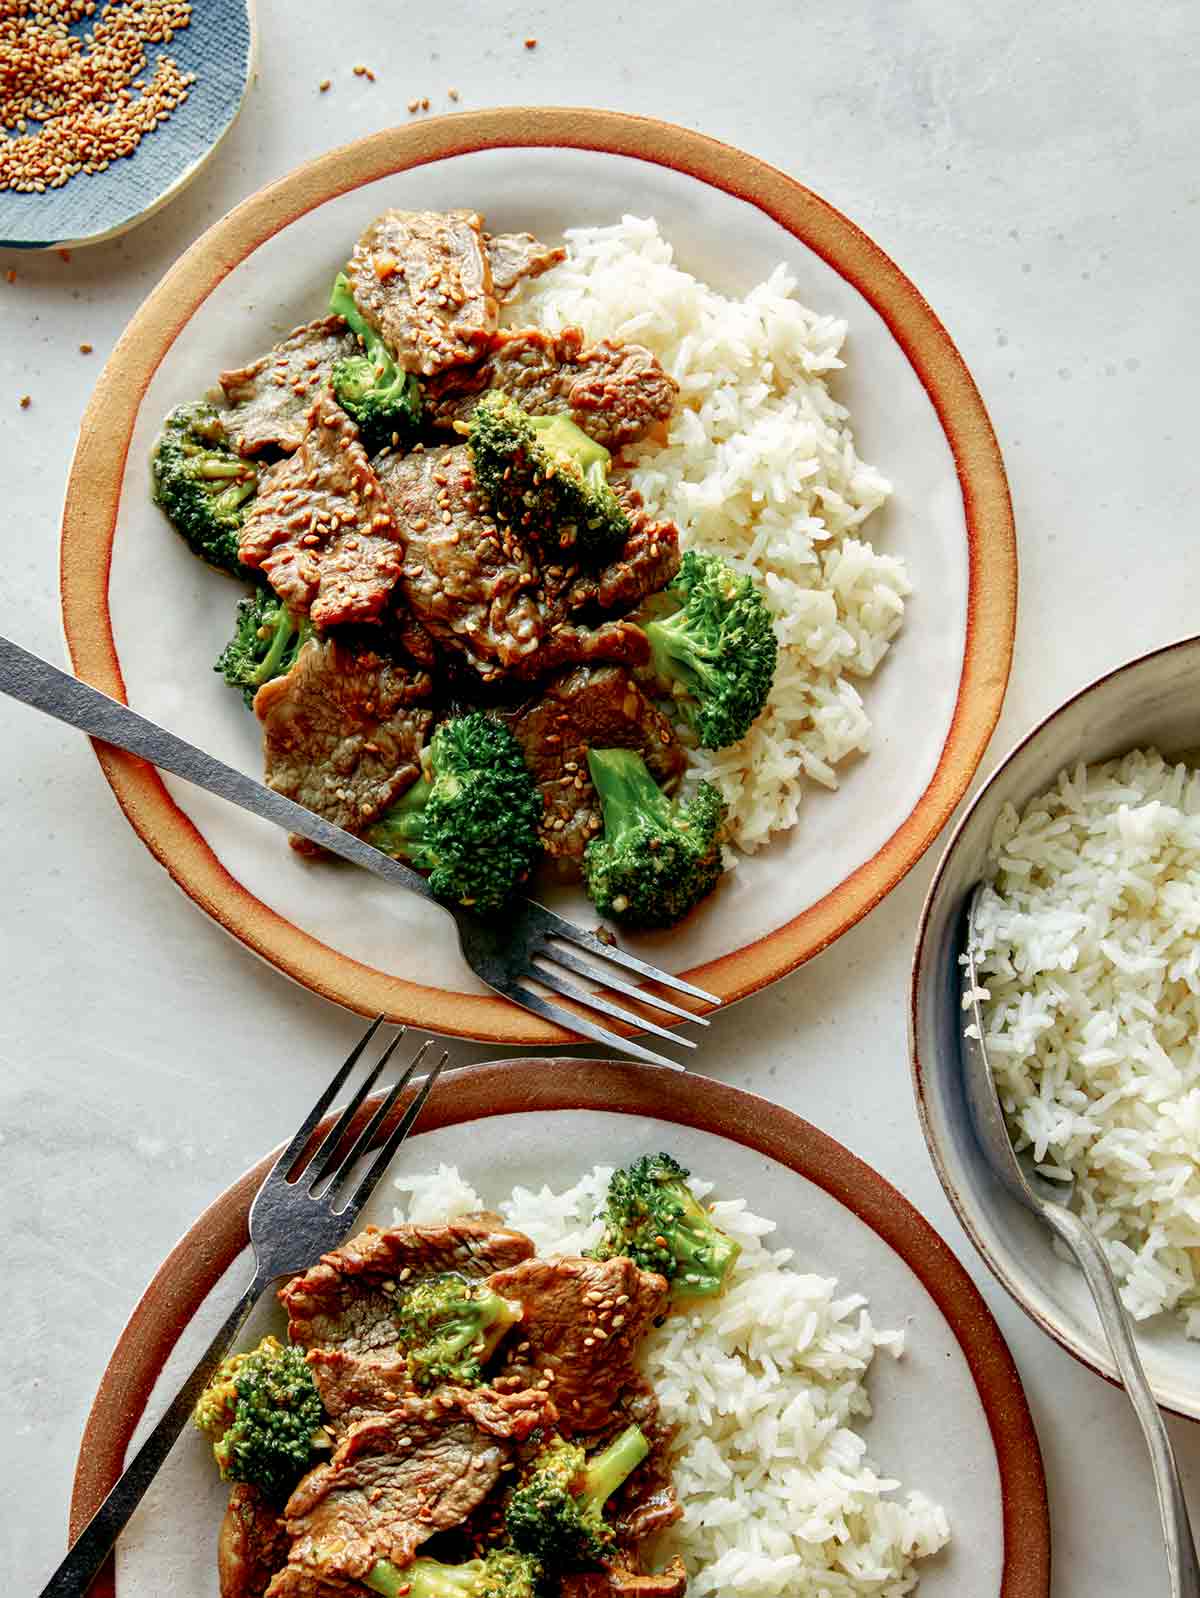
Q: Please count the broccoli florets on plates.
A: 12